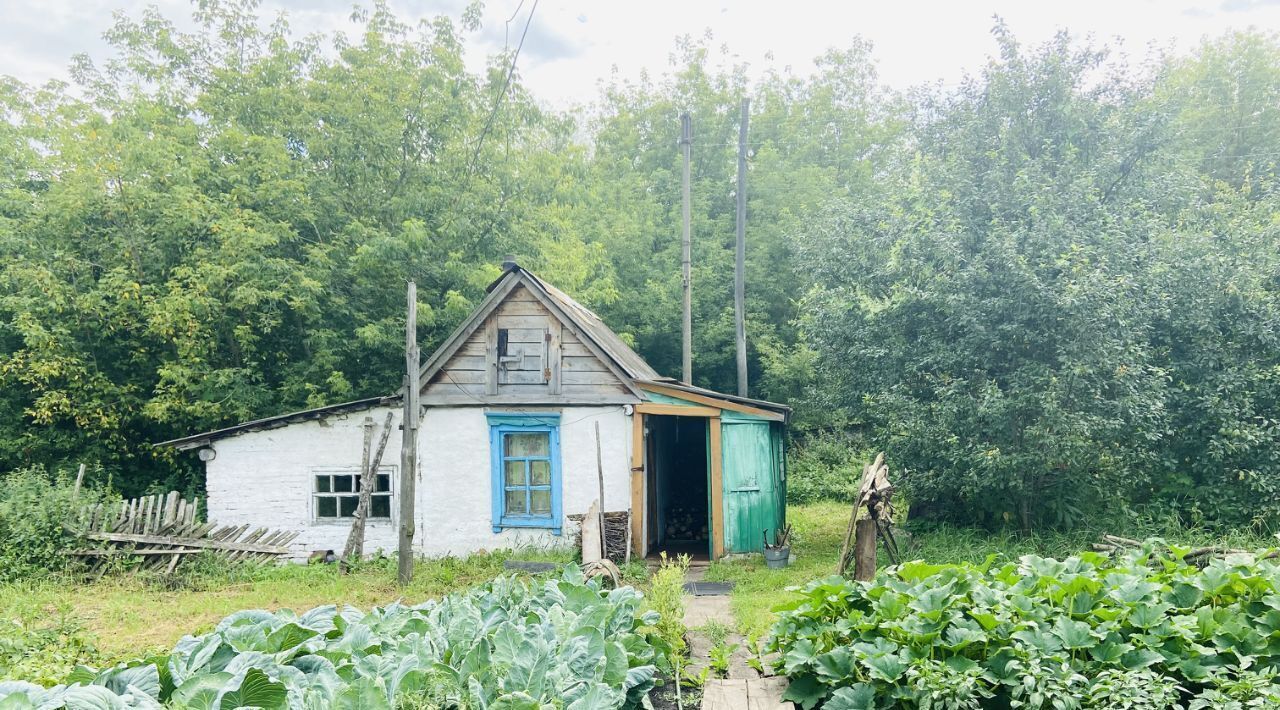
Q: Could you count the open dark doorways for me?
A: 1